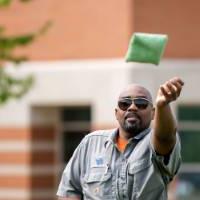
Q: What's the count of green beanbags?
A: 1